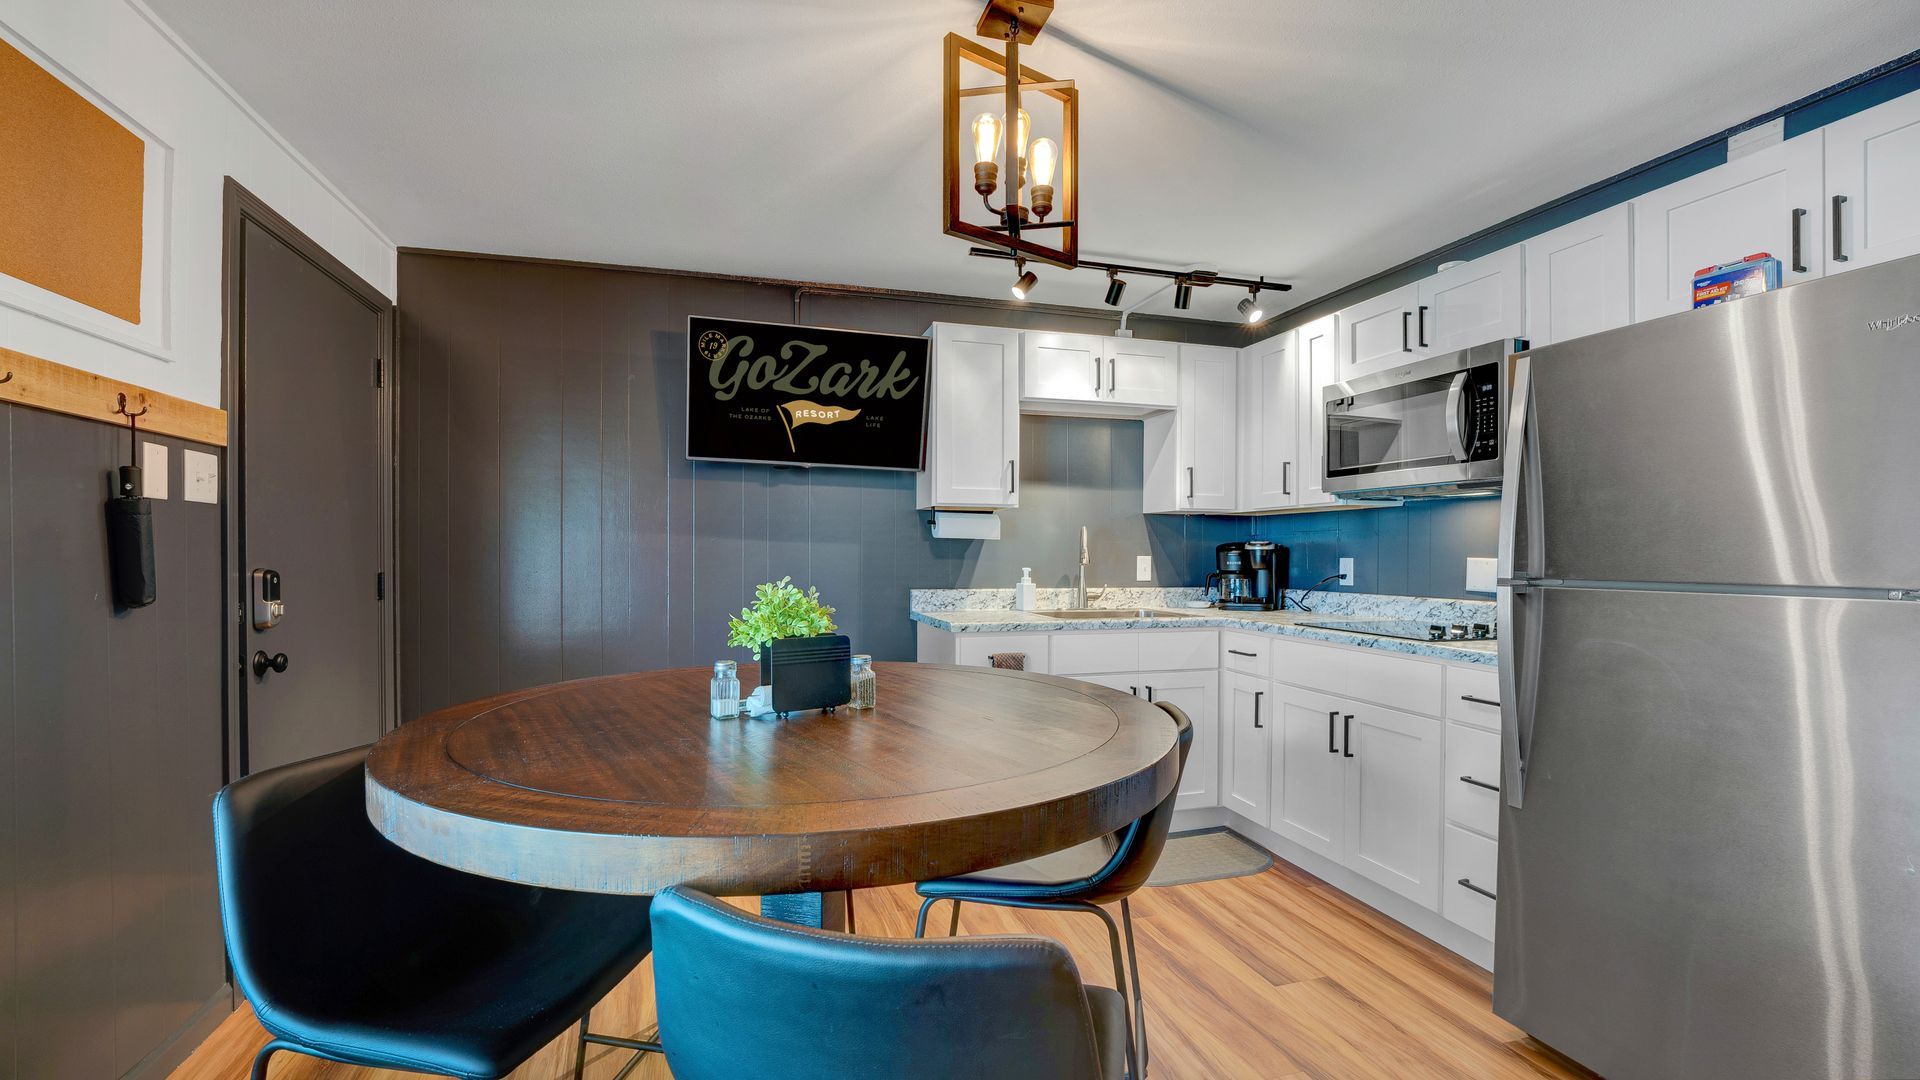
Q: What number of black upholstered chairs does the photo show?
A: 3